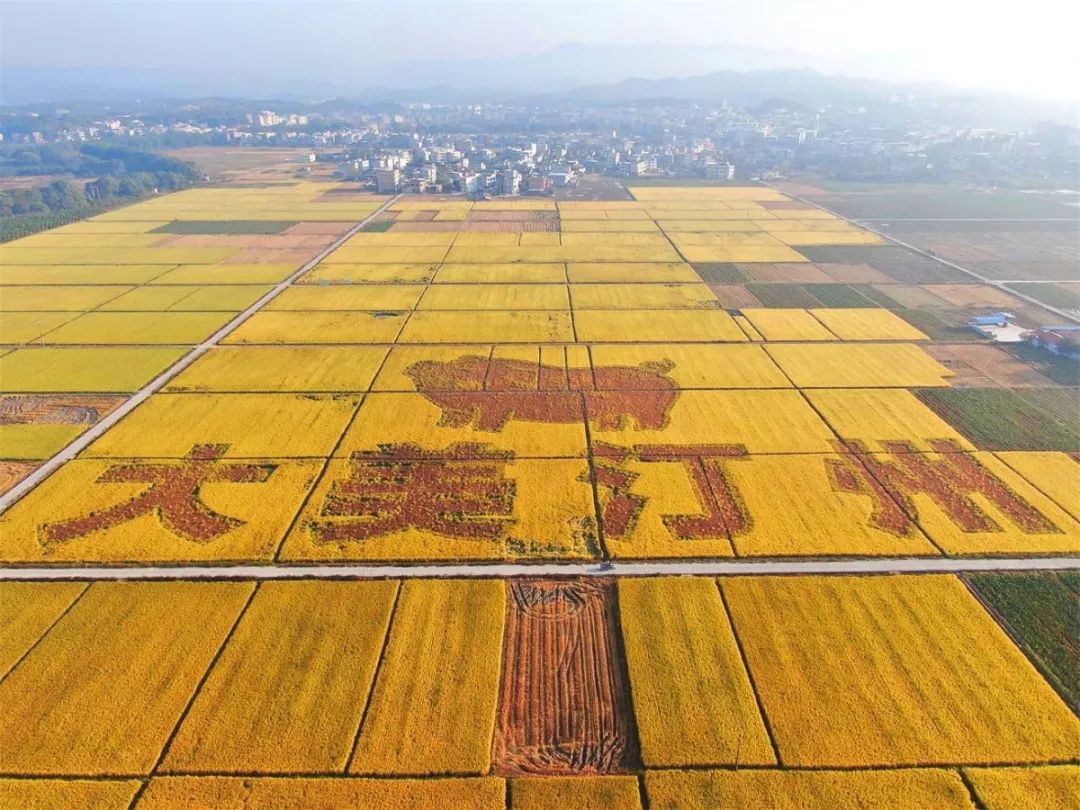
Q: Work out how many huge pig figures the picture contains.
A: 1